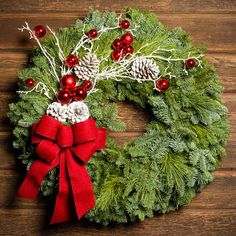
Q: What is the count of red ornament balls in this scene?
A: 15